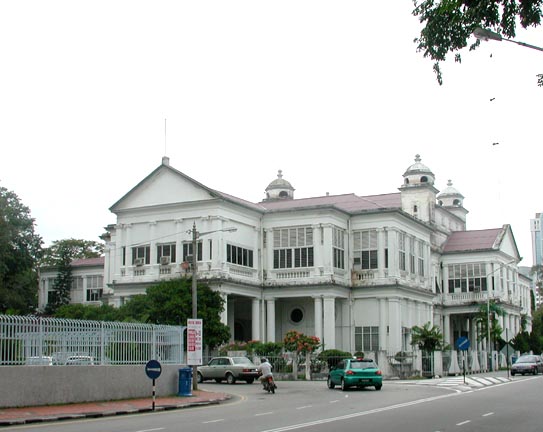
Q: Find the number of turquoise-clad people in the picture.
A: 0